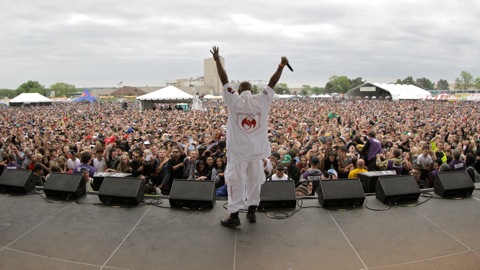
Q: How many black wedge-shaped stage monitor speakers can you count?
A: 8